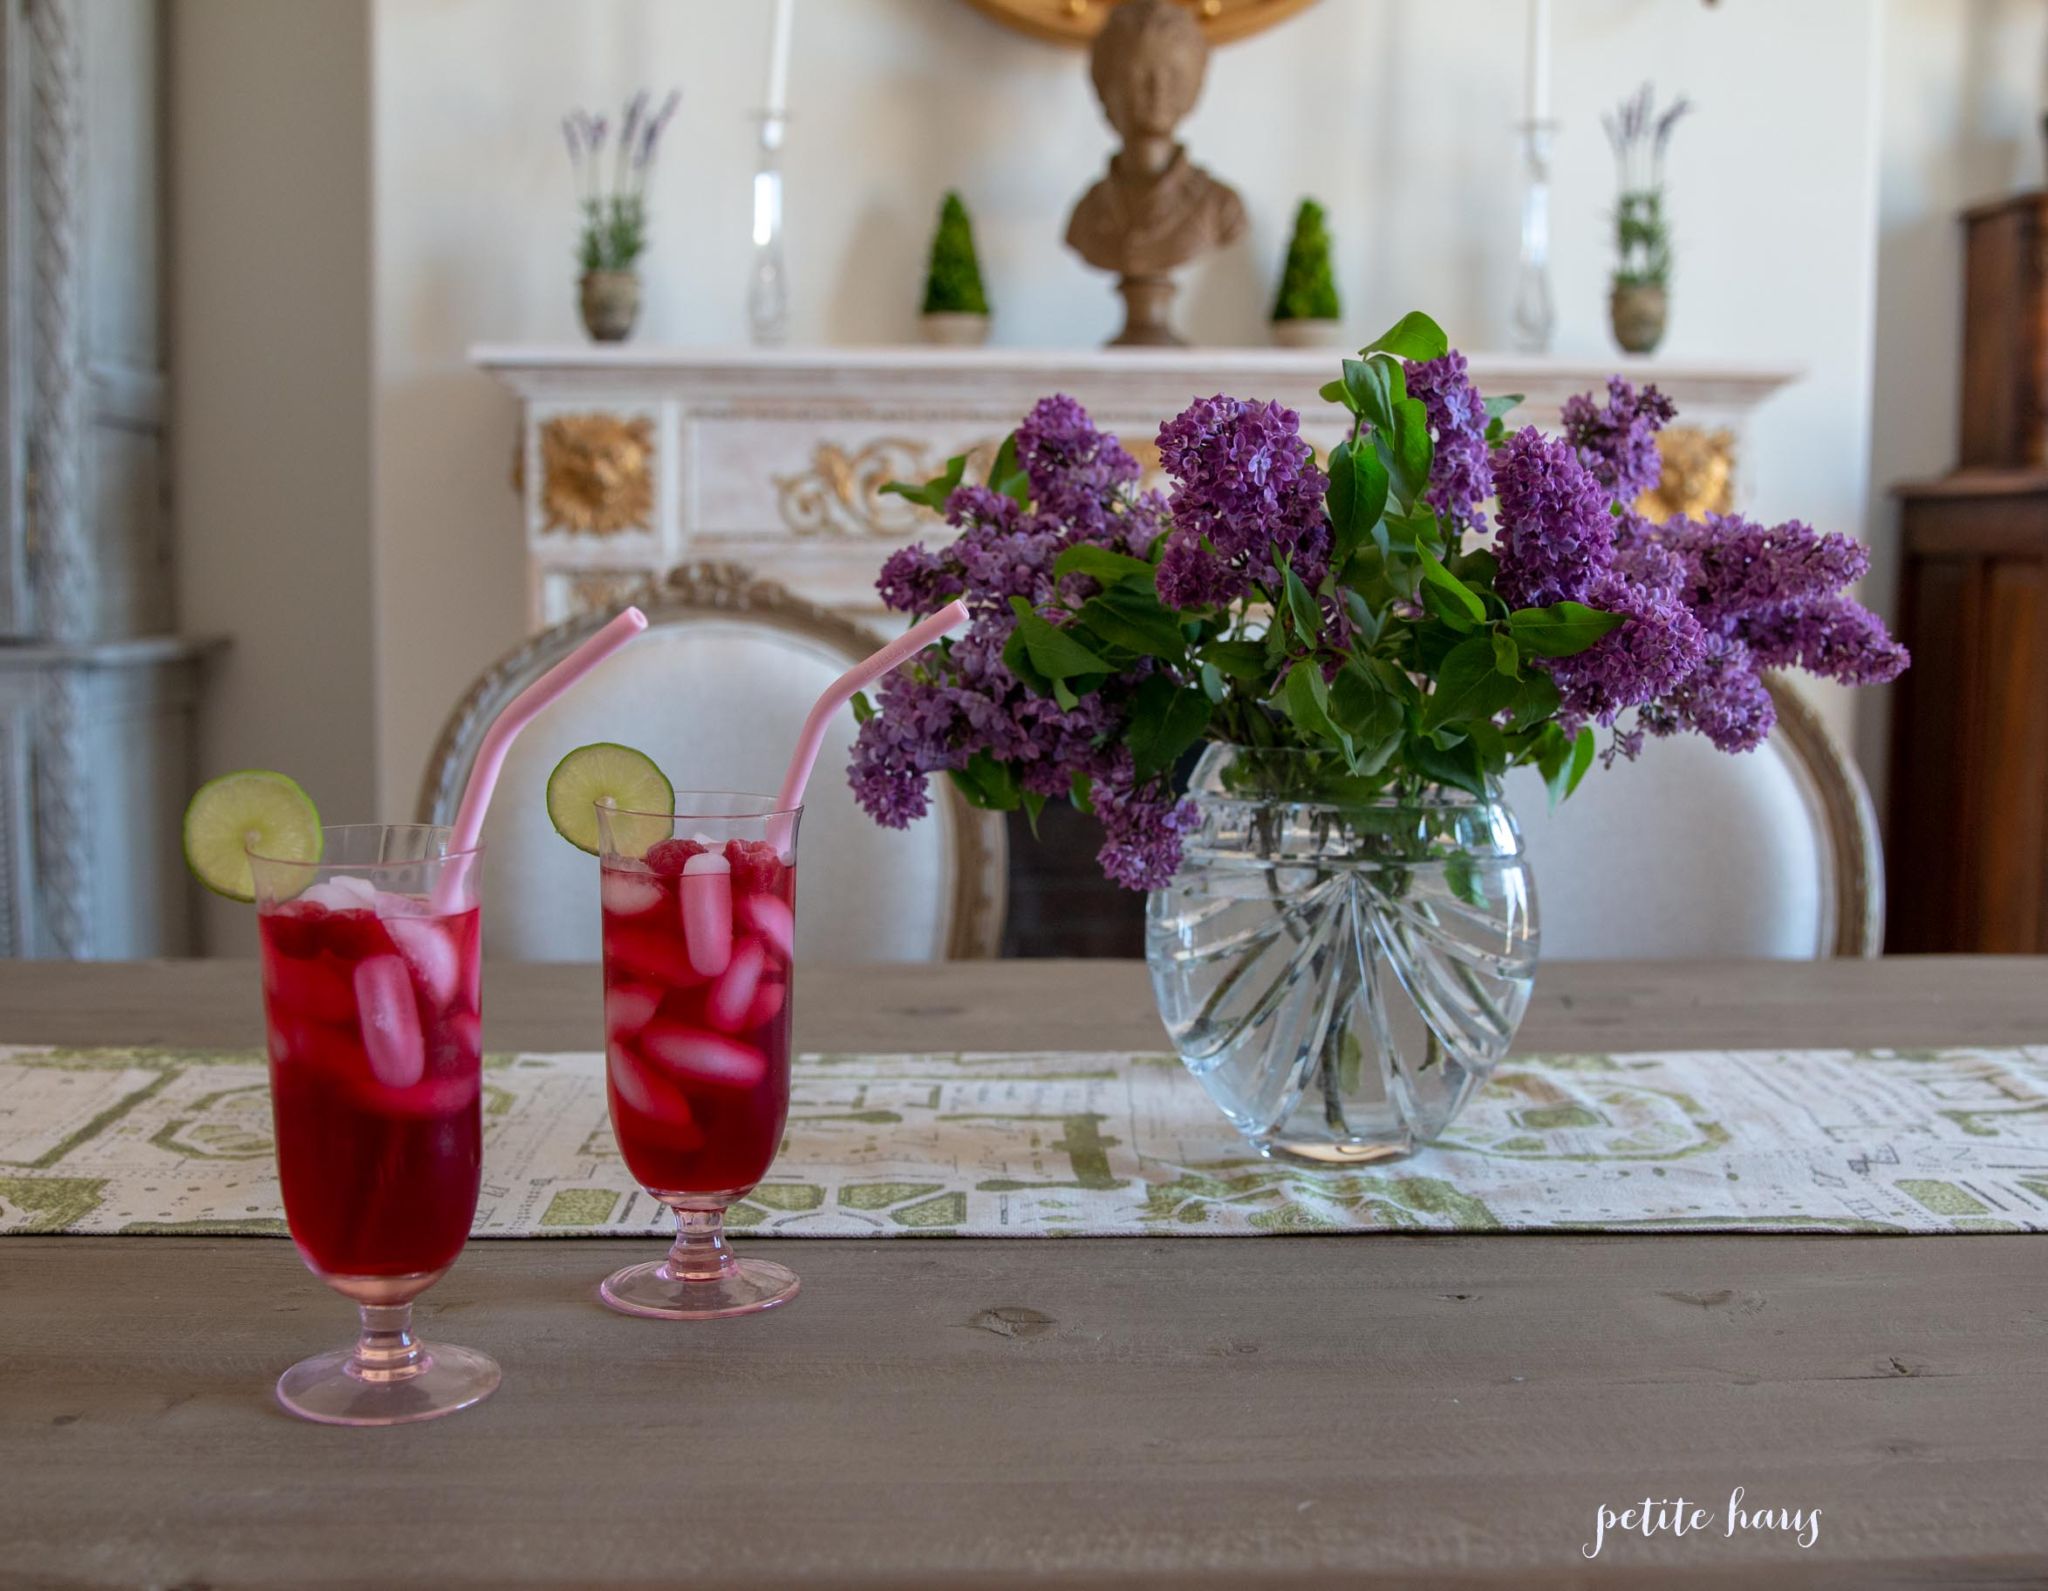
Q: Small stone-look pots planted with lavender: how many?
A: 2